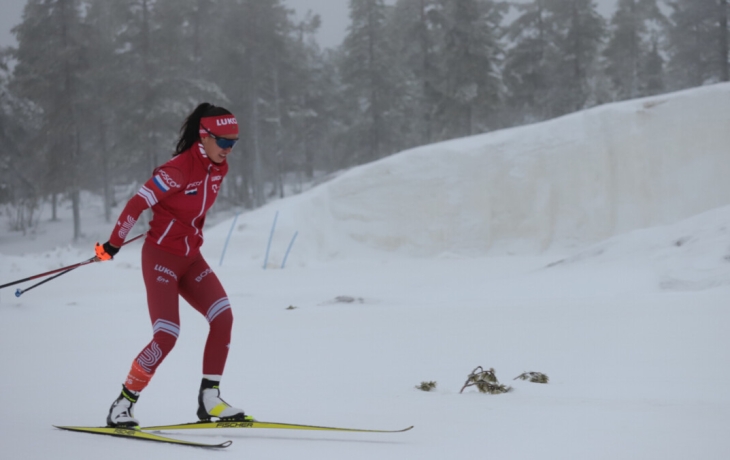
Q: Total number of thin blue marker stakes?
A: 3